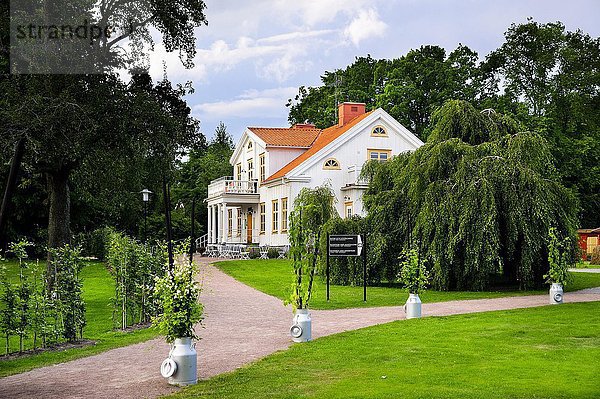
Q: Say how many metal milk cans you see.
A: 4